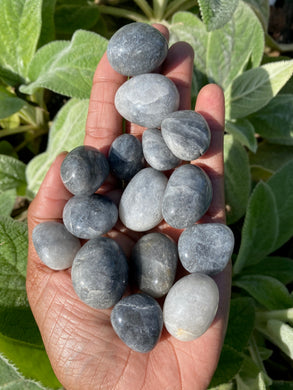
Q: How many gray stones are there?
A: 15